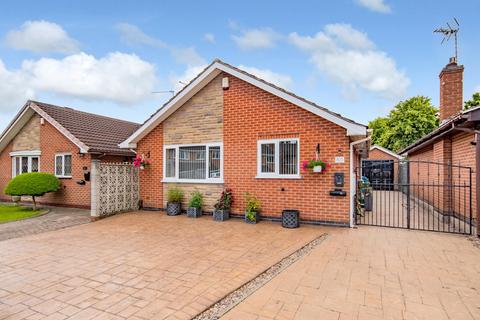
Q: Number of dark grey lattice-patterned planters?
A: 2